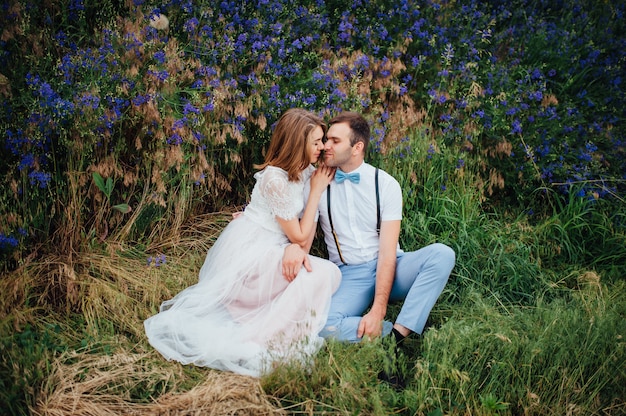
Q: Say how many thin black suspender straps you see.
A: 2